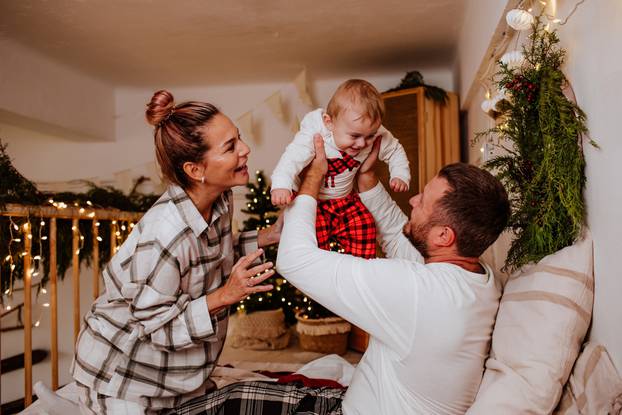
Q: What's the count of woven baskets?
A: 2